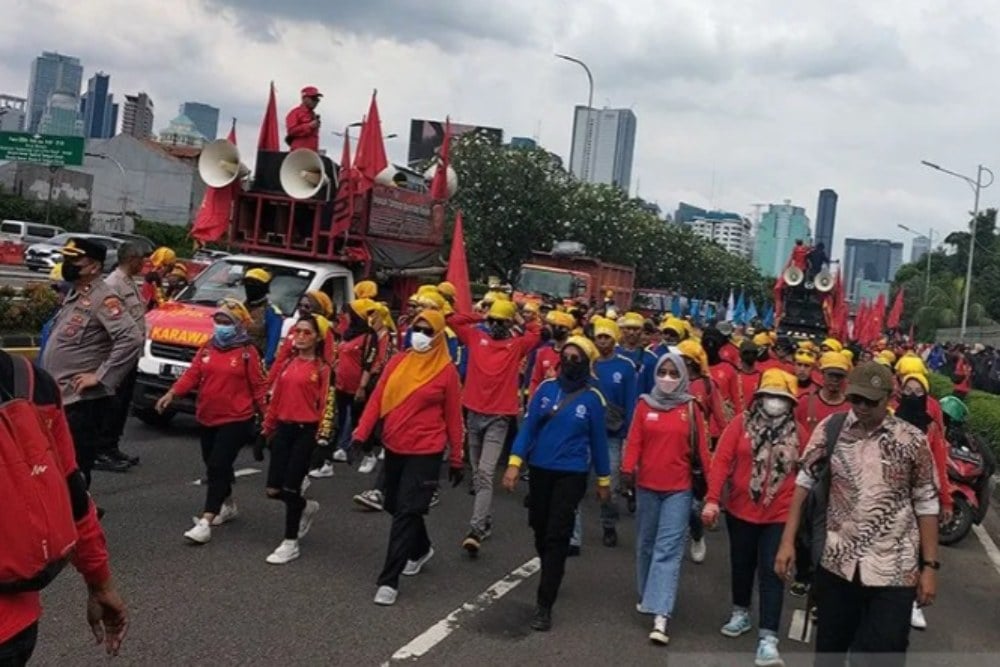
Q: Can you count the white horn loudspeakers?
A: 6